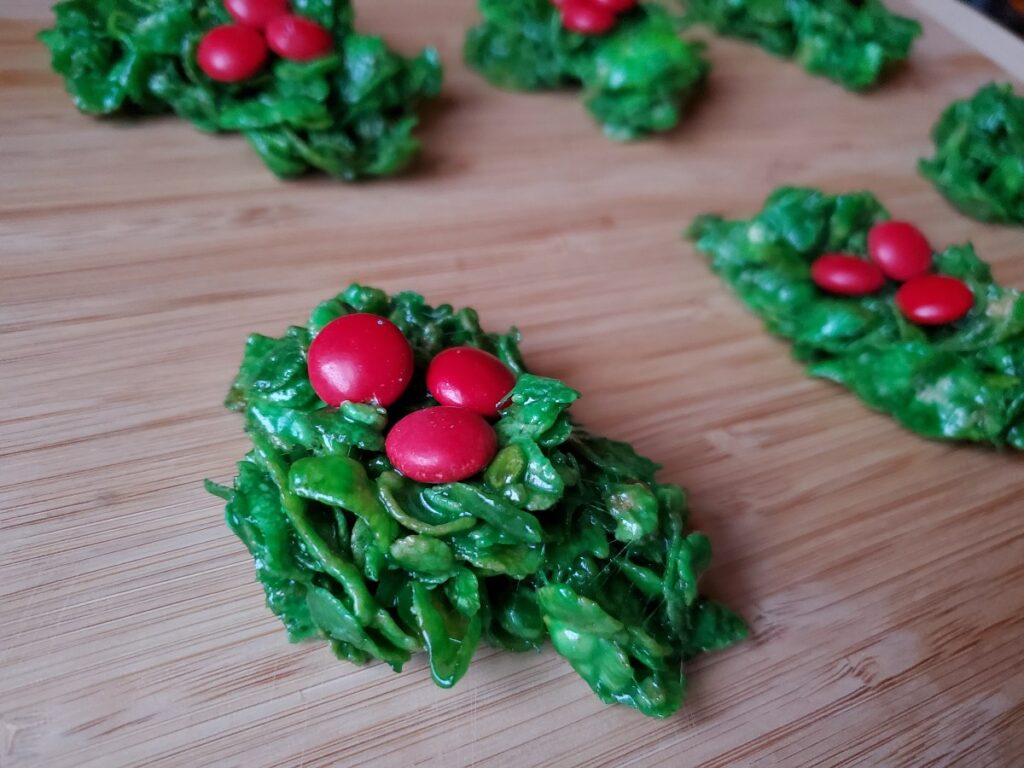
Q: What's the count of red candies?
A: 12